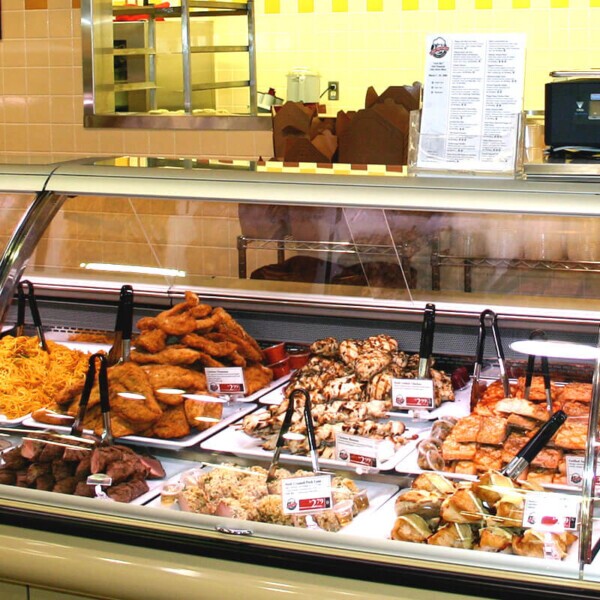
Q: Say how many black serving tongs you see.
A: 8